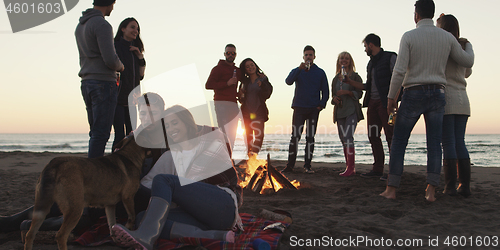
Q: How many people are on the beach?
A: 11